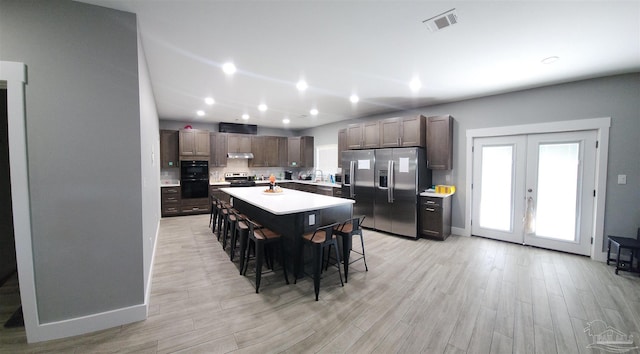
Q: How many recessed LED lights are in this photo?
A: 10